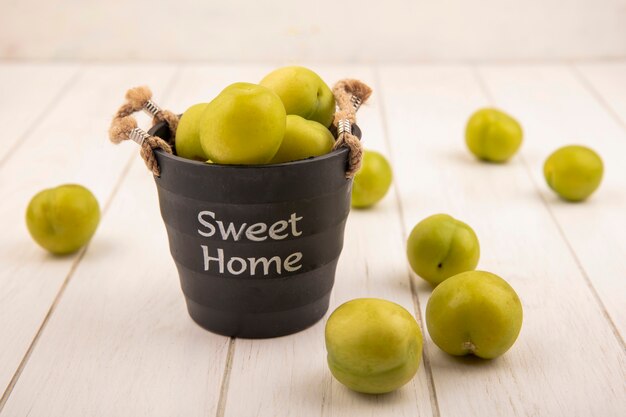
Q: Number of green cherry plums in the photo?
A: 11